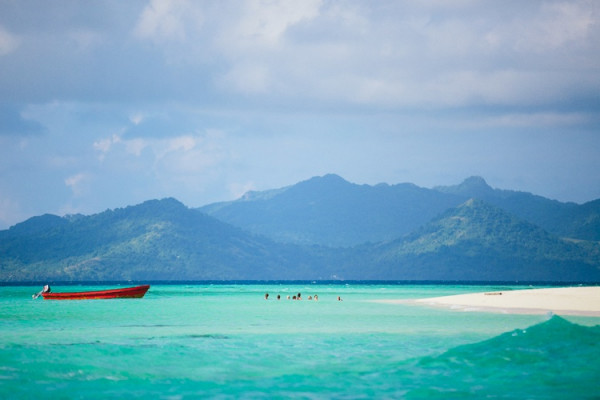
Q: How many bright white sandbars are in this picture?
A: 1